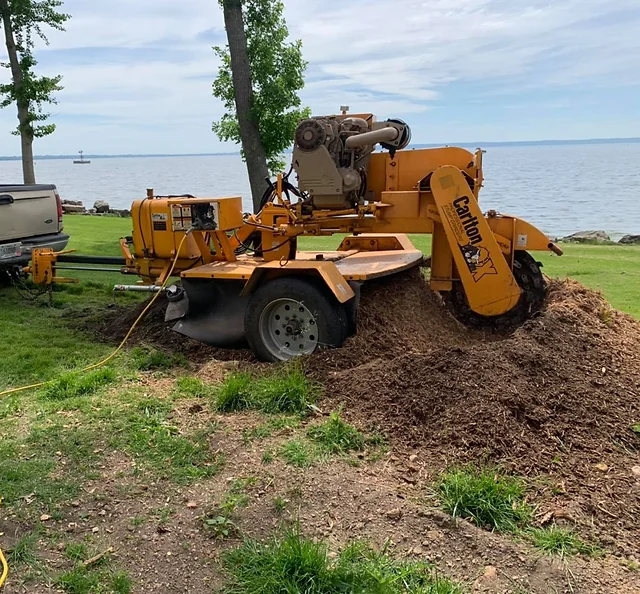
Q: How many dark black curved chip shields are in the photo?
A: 1